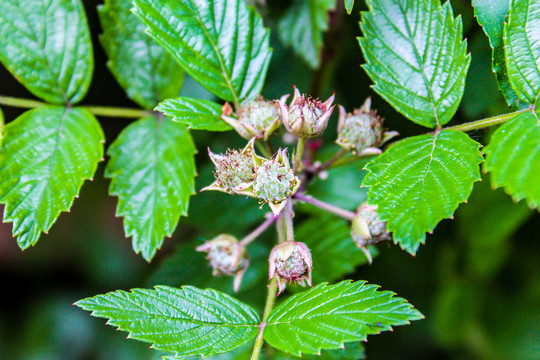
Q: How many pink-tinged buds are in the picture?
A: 8